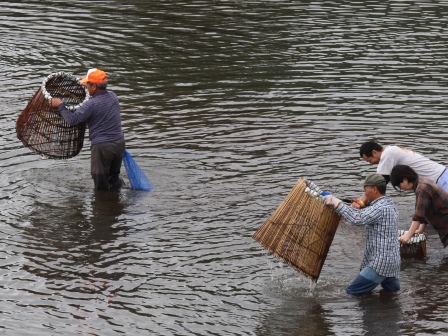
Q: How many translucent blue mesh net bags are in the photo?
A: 1